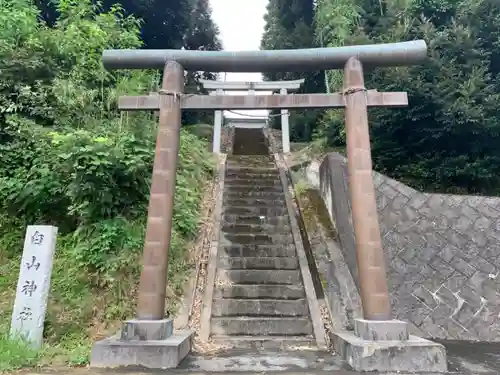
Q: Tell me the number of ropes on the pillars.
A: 2